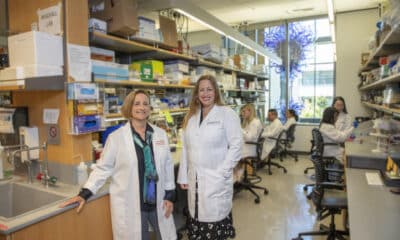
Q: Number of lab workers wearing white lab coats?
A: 7